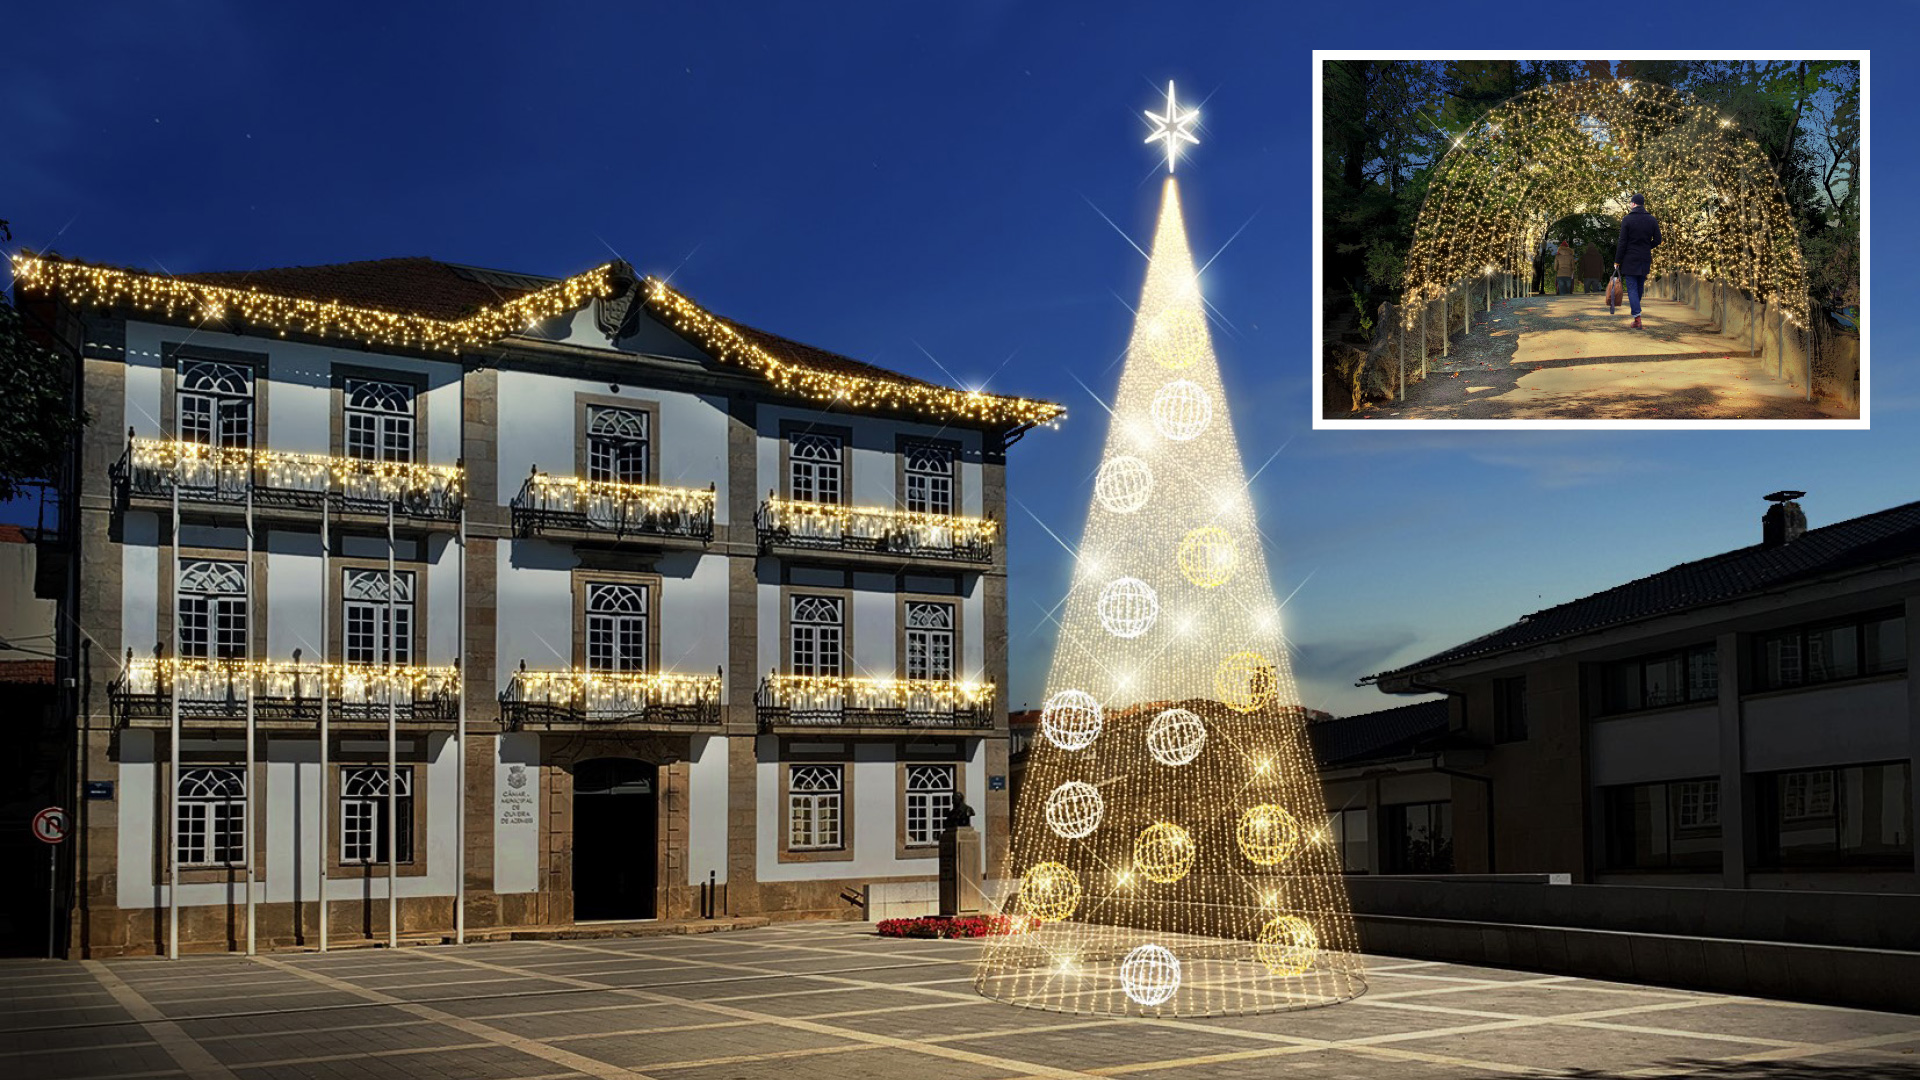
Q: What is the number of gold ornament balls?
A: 7